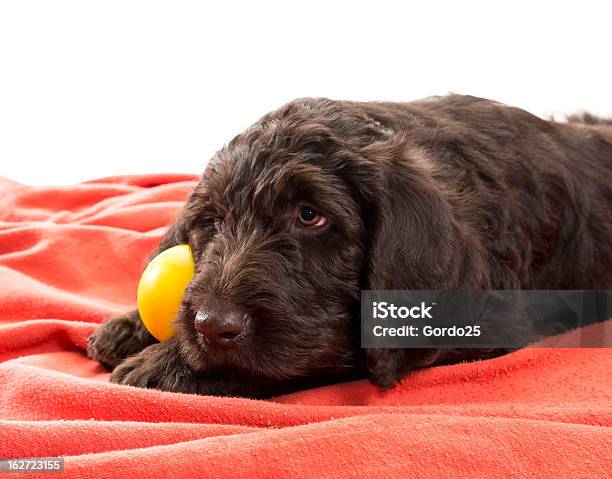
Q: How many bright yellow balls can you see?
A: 1